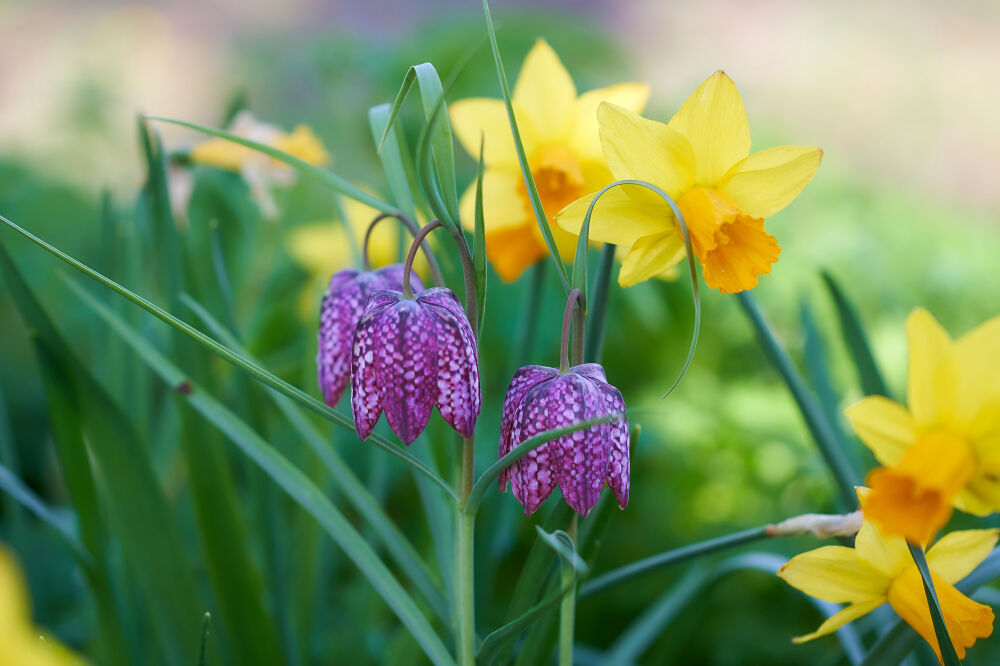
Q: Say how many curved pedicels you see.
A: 3